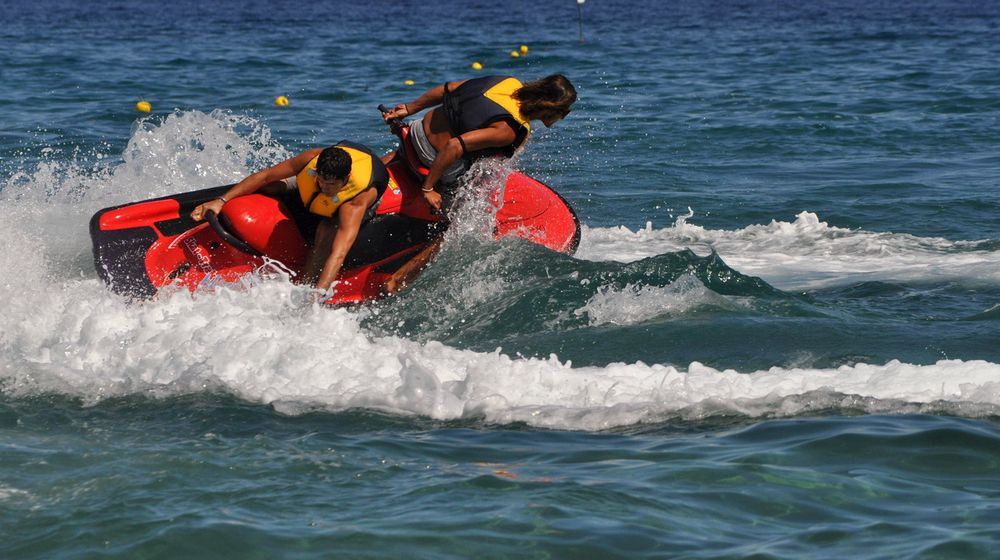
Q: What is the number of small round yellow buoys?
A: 6